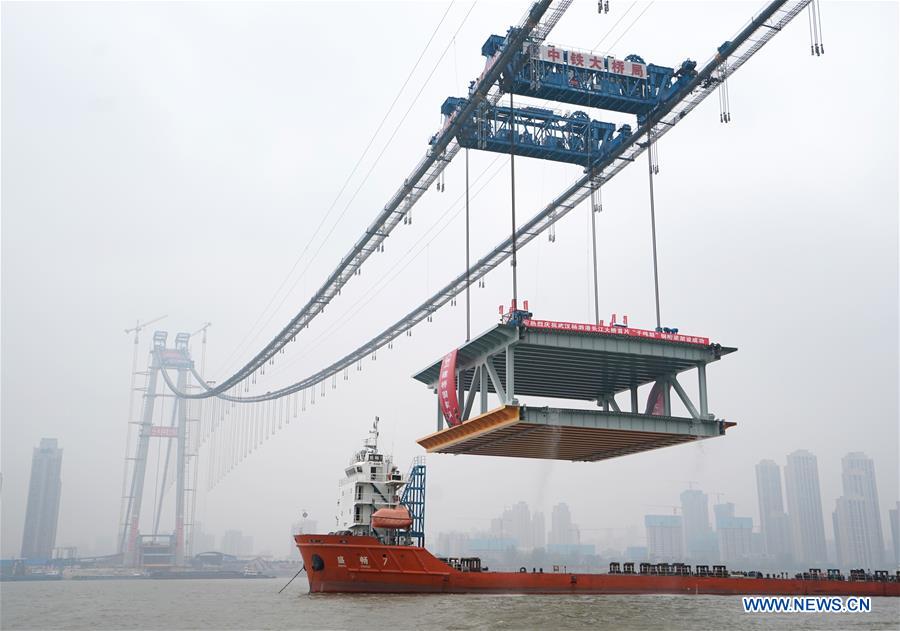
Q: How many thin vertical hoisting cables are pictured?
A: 4